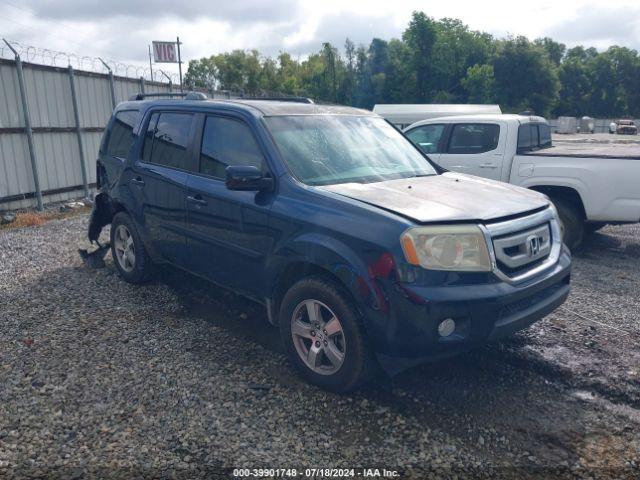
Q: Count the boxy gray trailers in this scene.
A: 2